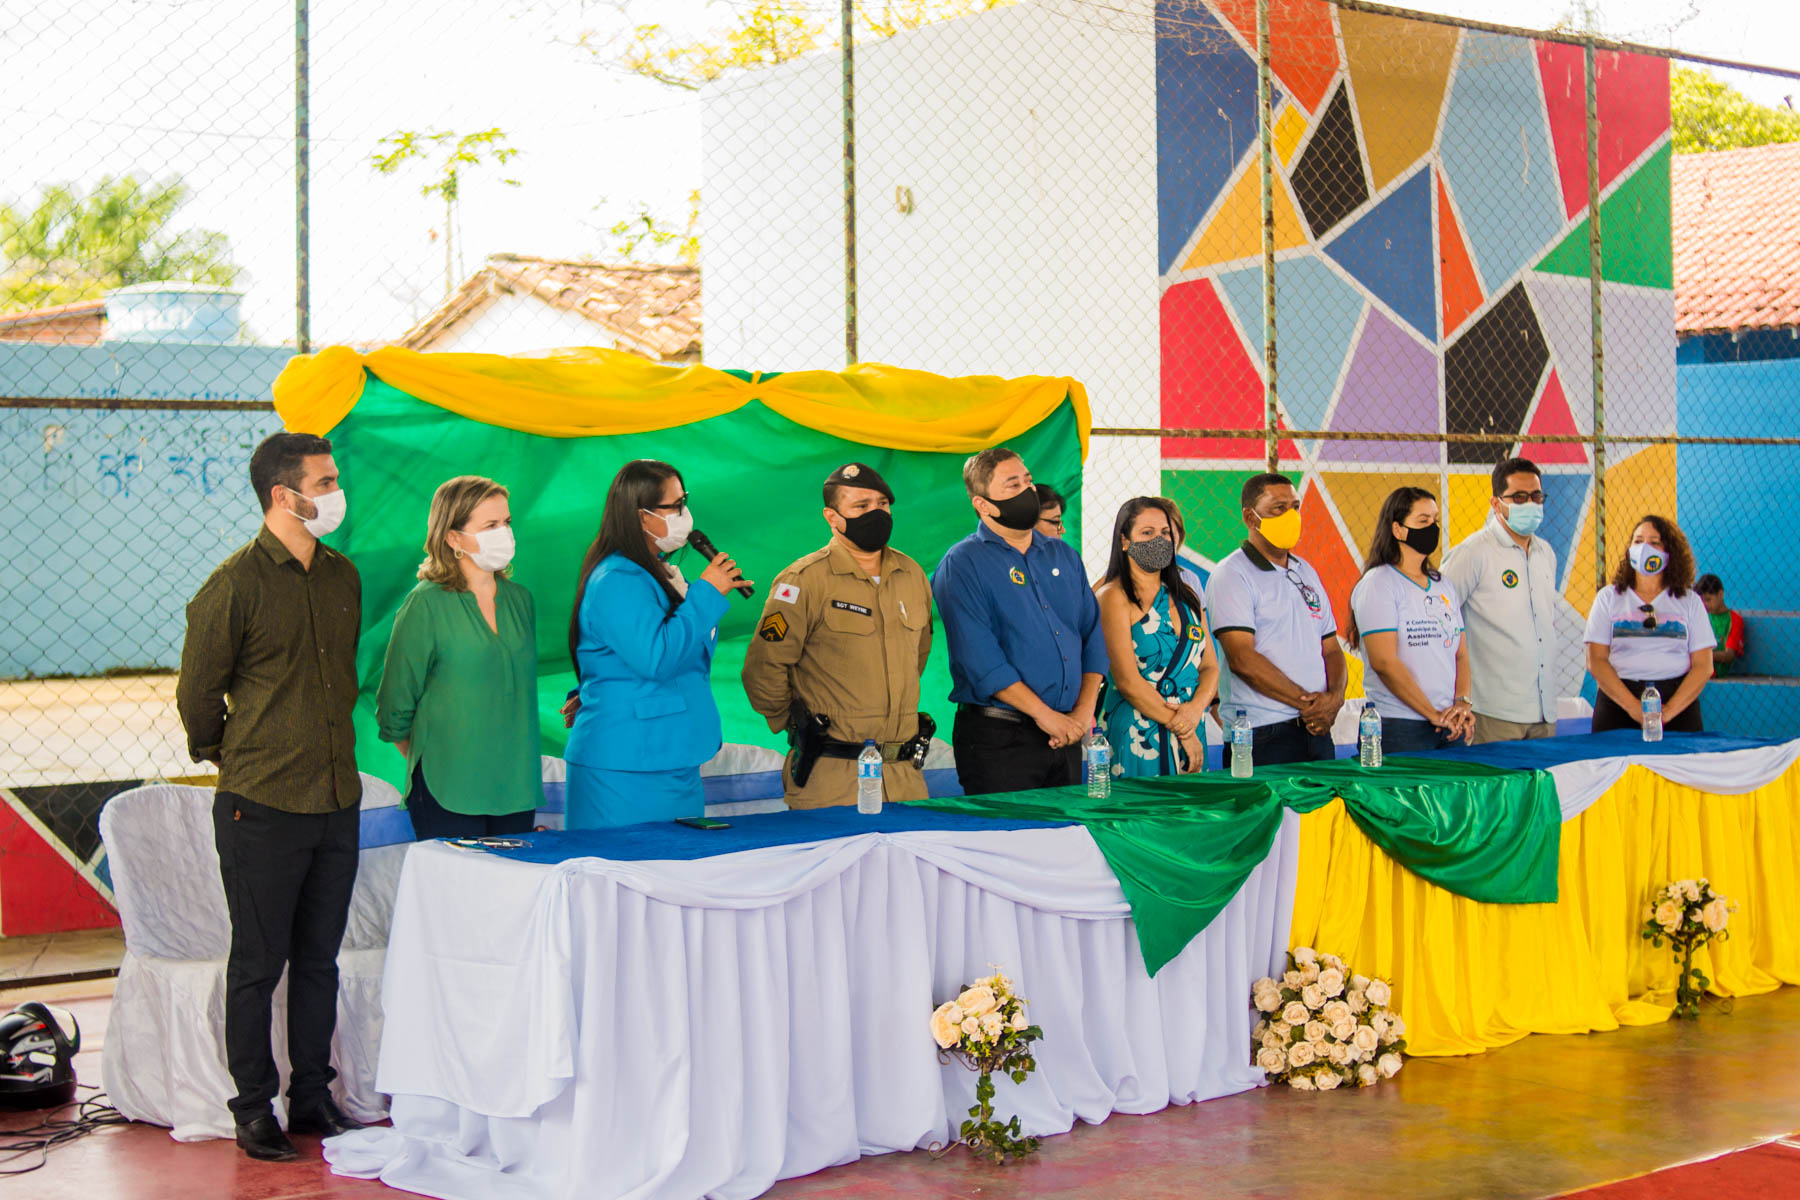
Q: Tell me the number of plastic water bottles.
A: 5